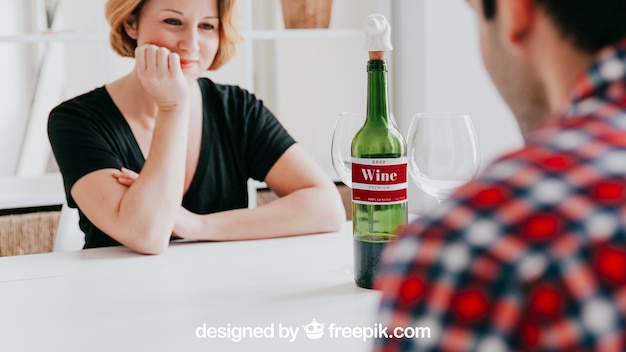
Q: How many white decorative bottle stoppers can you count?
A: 1